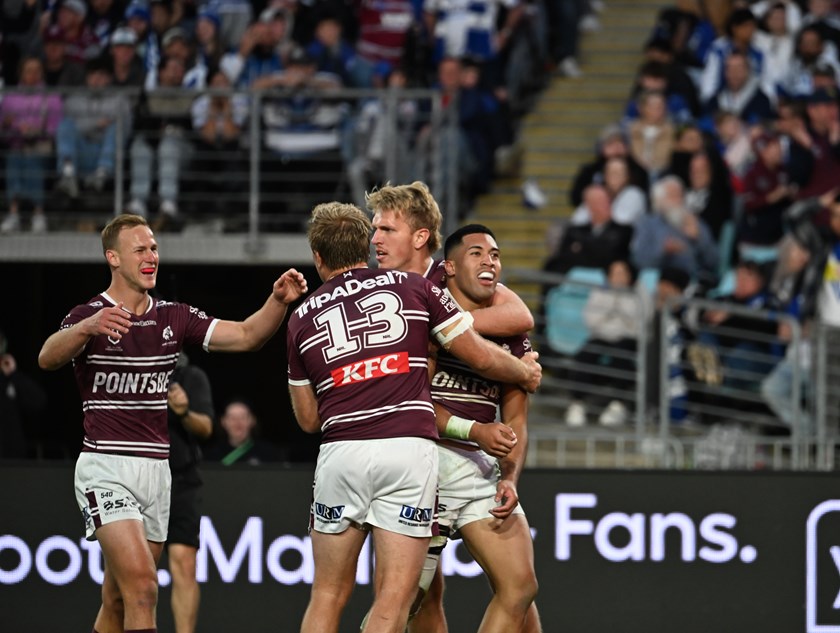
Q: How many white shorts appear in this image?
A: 3